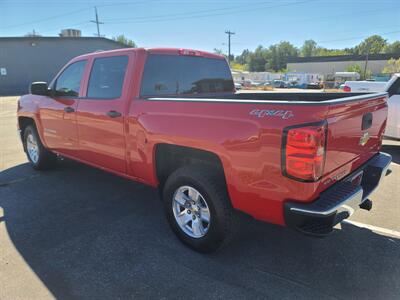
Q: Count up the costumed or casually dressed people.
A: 0